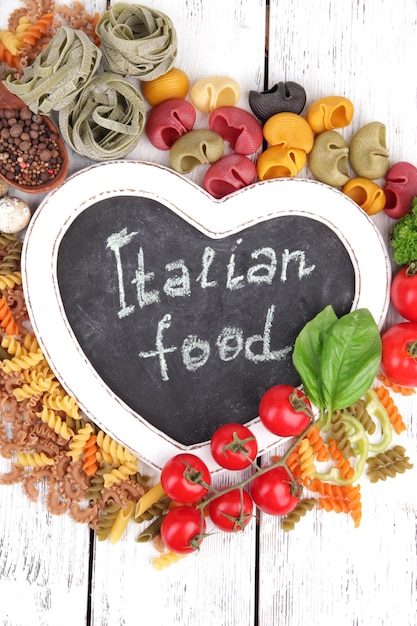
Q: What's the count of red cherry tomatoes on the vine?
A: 6